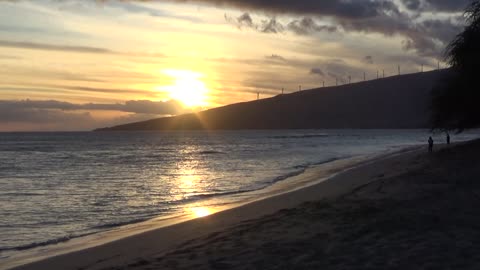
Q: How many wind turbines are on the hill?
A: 12